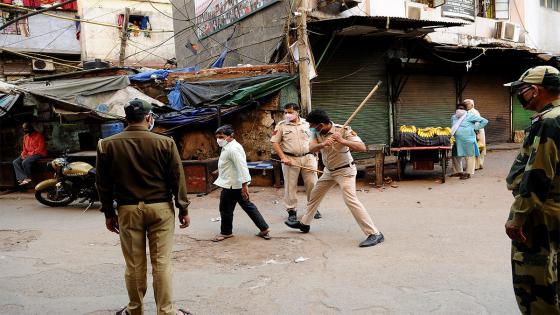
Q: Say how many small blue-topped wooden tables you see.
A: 1